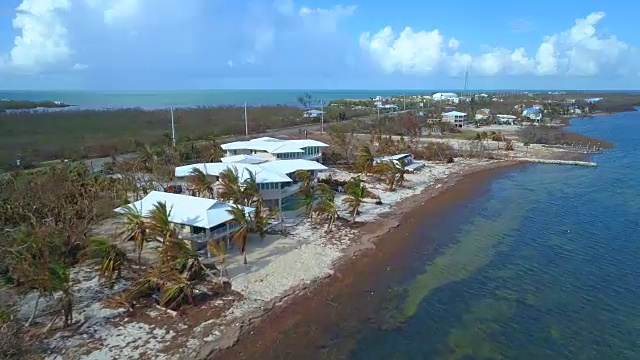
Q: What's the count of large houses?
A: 3